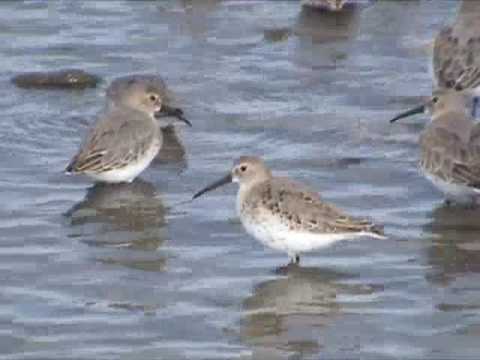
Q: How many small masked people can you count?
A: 0